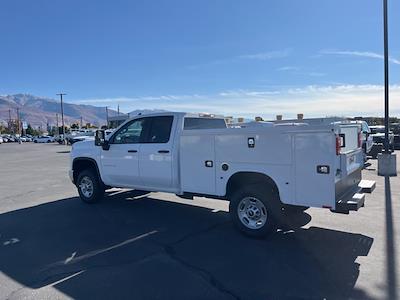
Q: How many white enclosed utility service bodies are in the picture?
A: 1